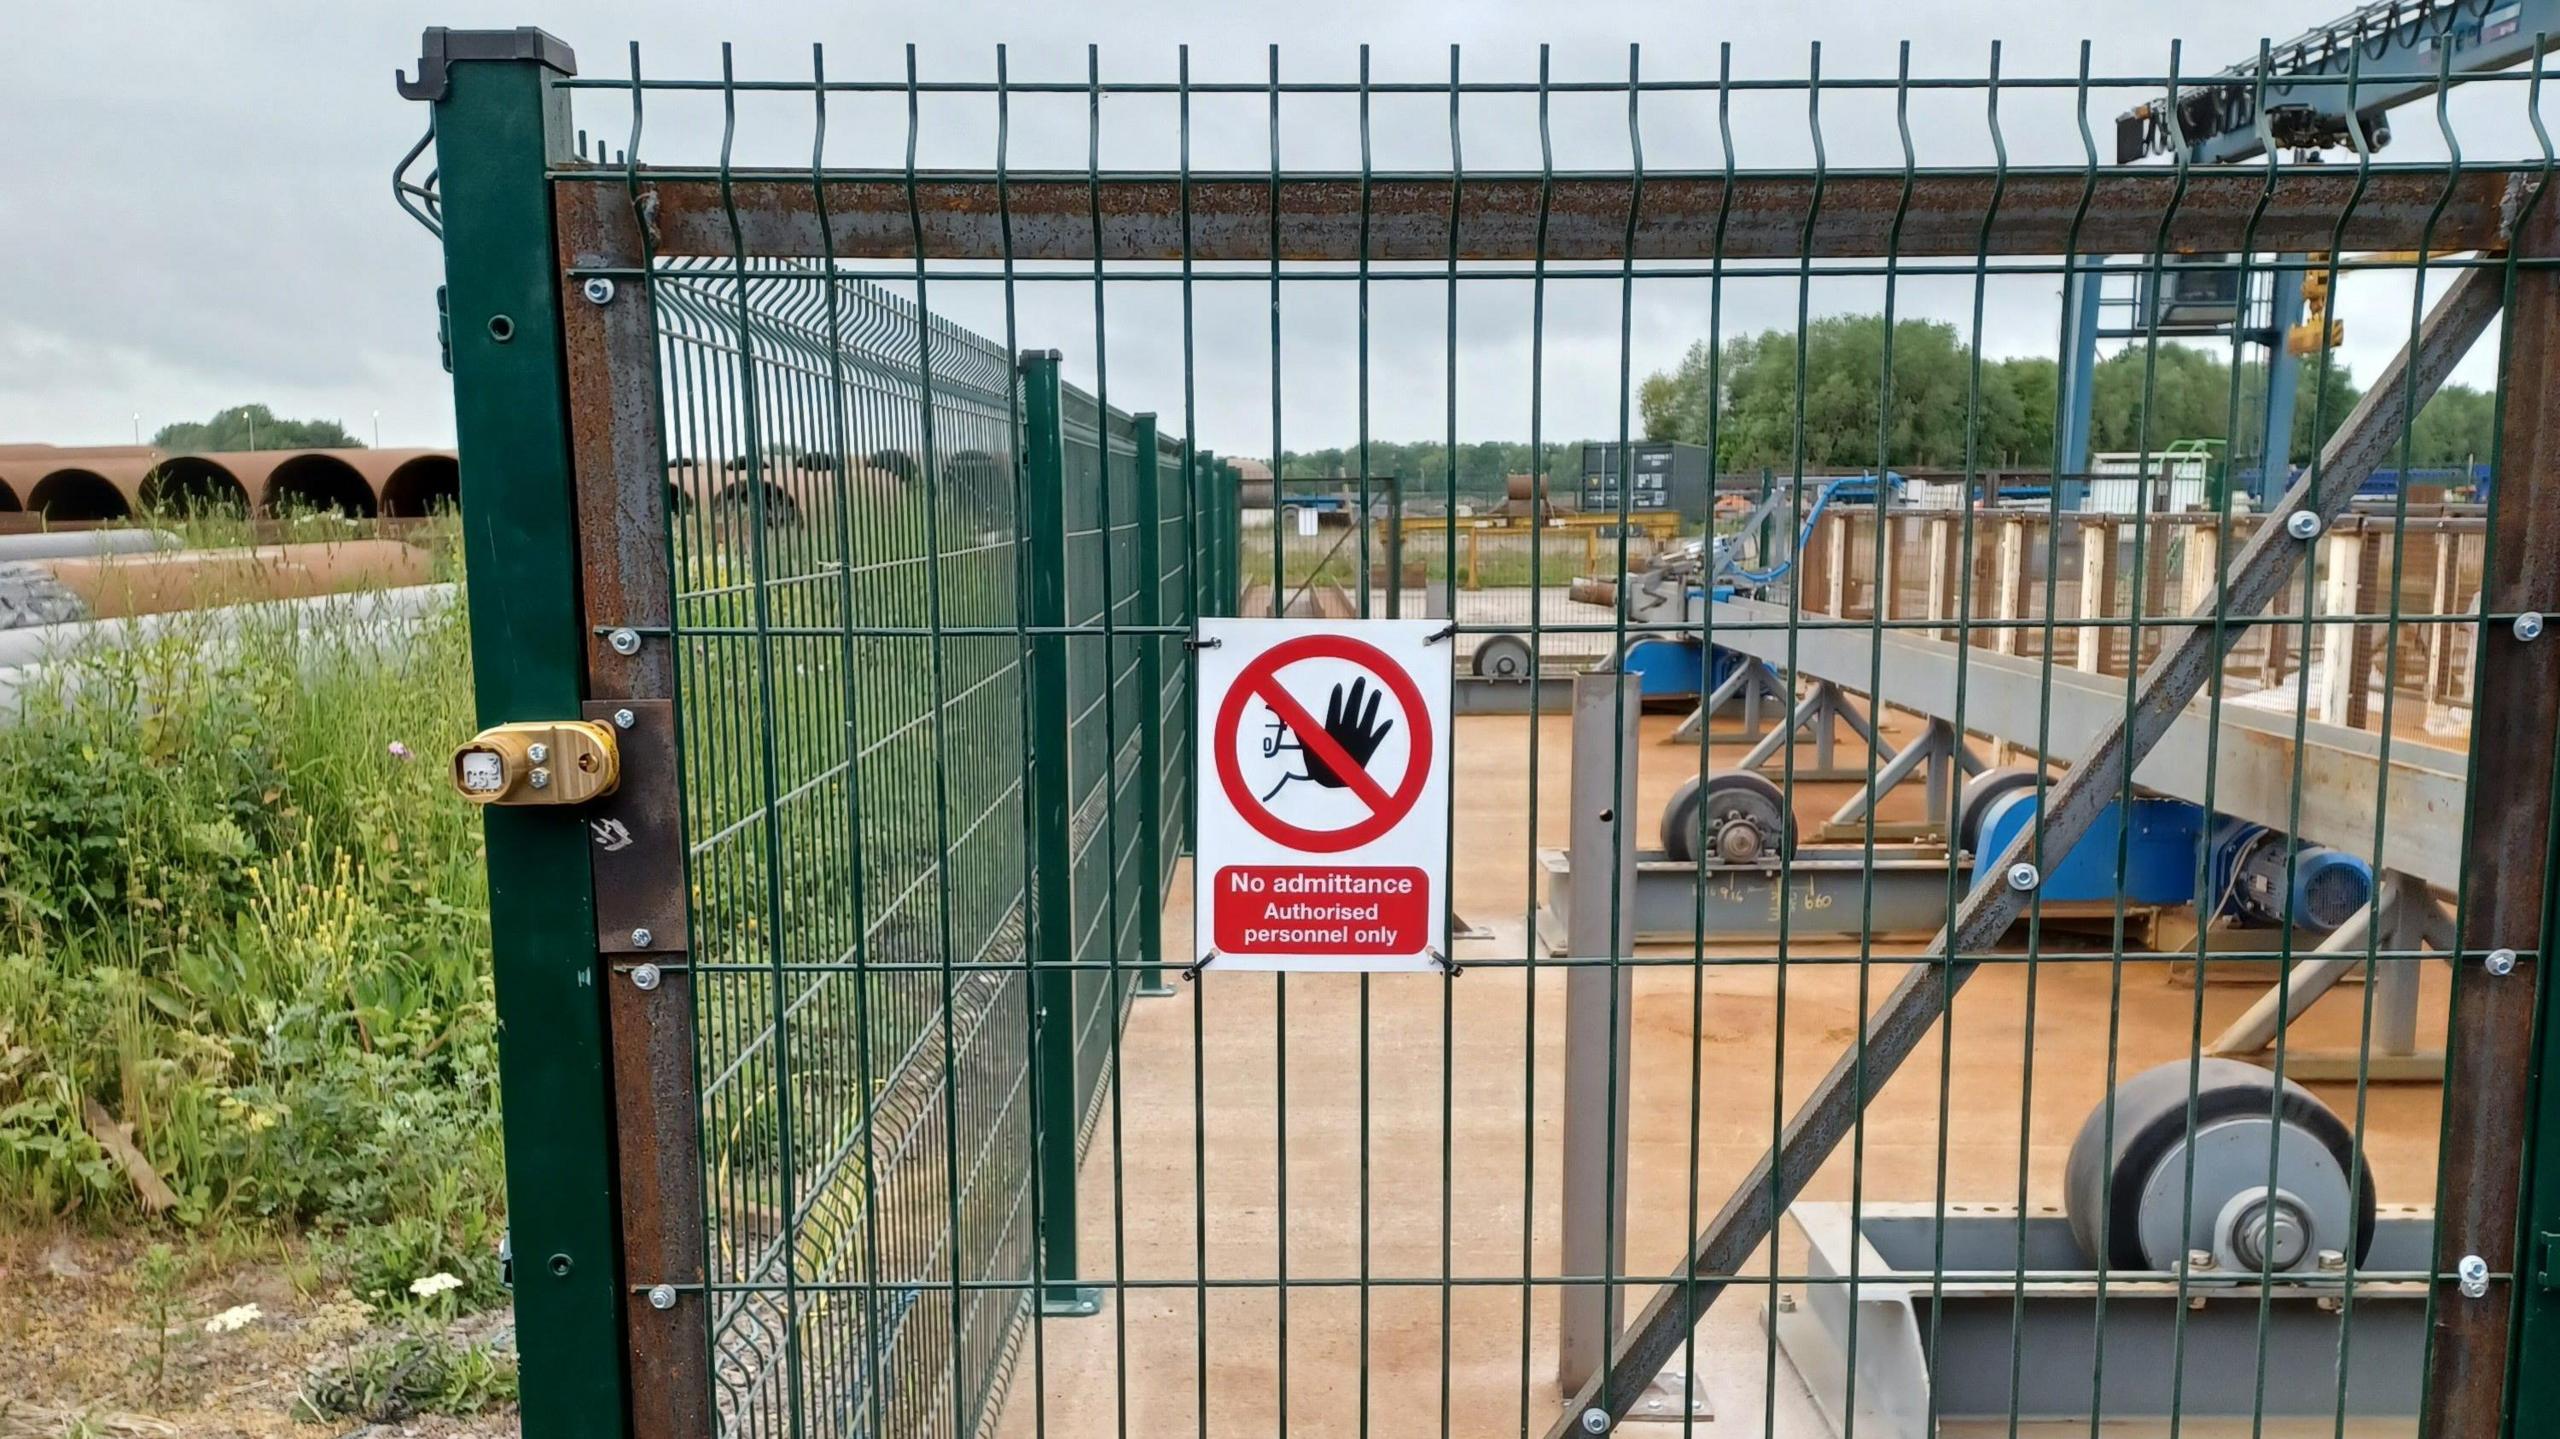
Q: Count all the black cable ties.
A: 4